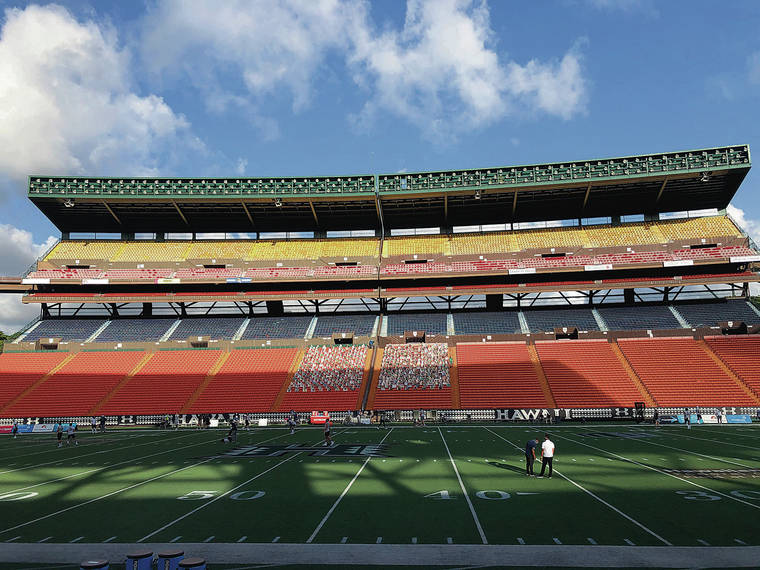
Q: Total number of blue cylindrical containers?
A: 4